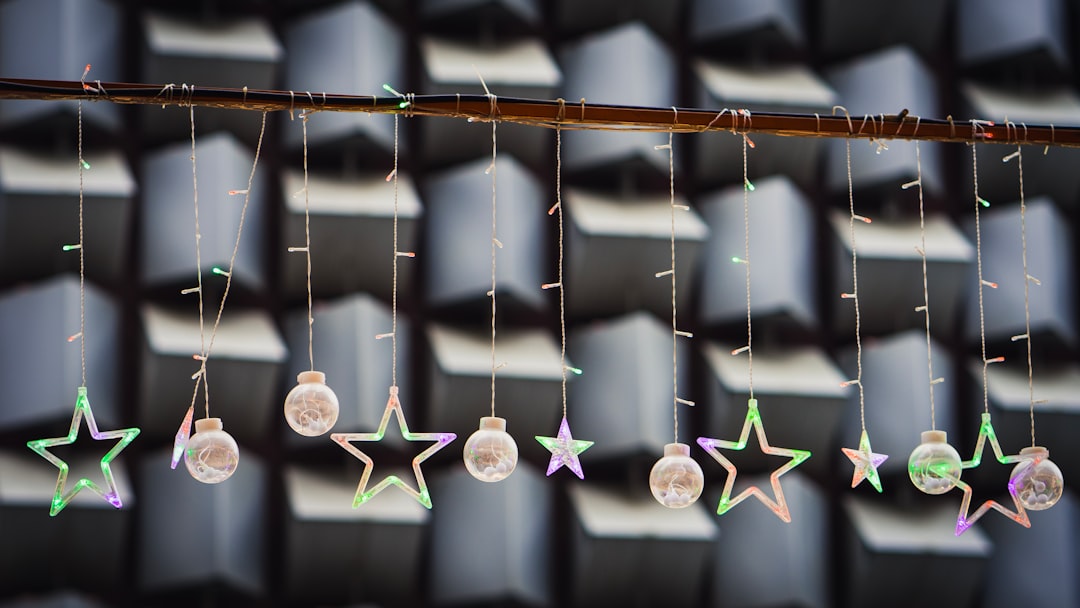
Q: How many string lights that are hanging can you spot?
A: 13